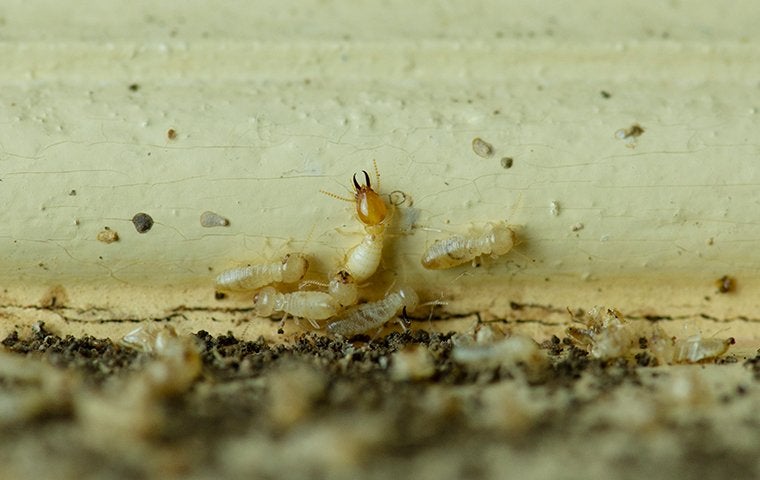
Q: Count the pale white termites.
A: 5